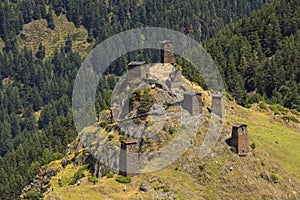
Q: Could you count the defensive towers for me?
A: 6